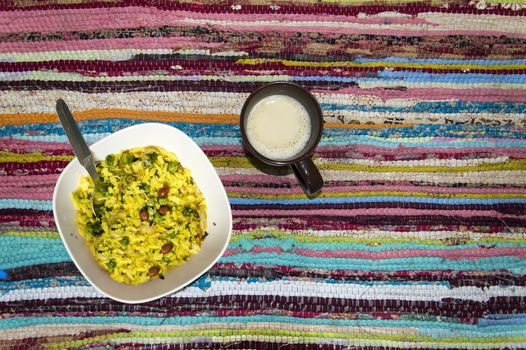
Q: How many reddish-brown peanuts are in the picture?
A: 5